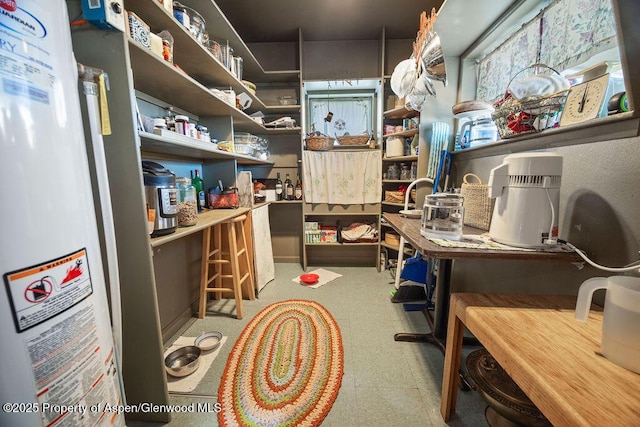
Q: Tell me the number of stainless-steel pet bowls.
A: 2